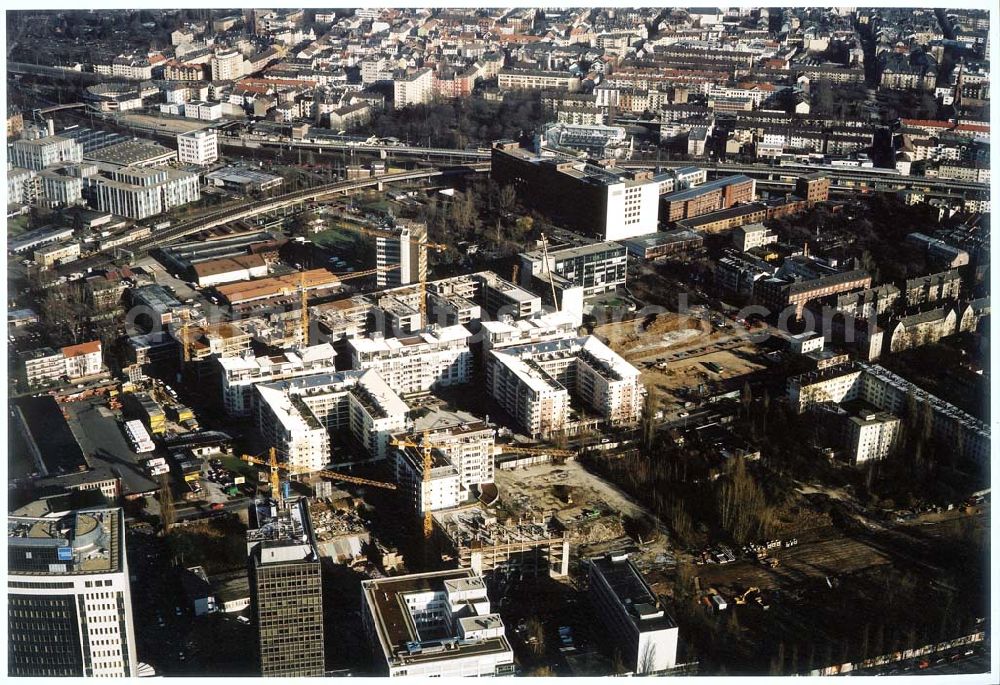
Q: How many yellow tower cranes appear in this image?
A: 5